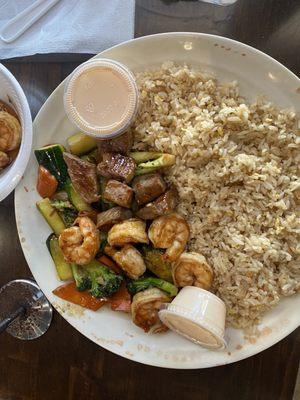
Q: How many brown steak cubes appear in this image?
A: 7